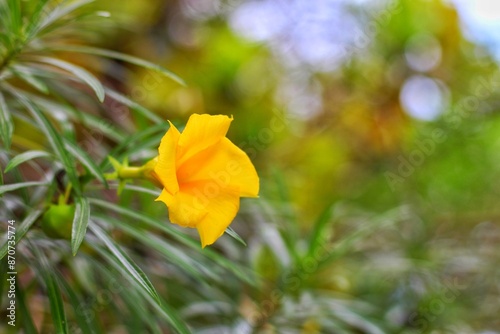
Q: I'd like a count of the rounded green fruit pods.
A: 1